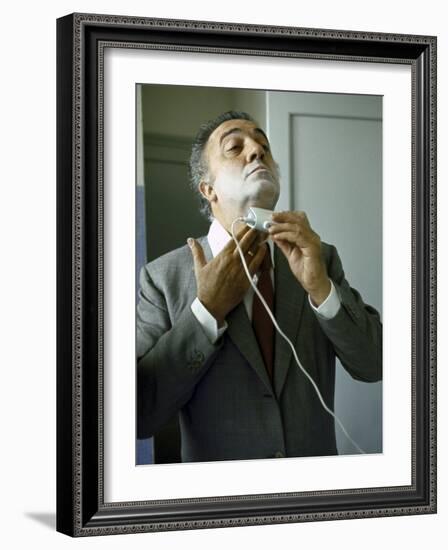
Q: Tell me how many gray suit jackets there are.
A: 1